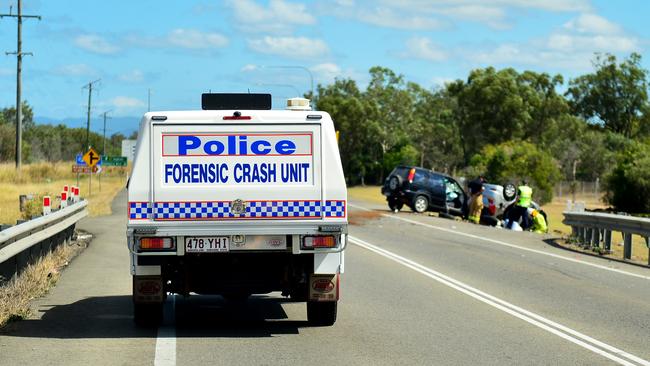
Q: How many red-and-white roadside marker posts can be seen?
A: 5